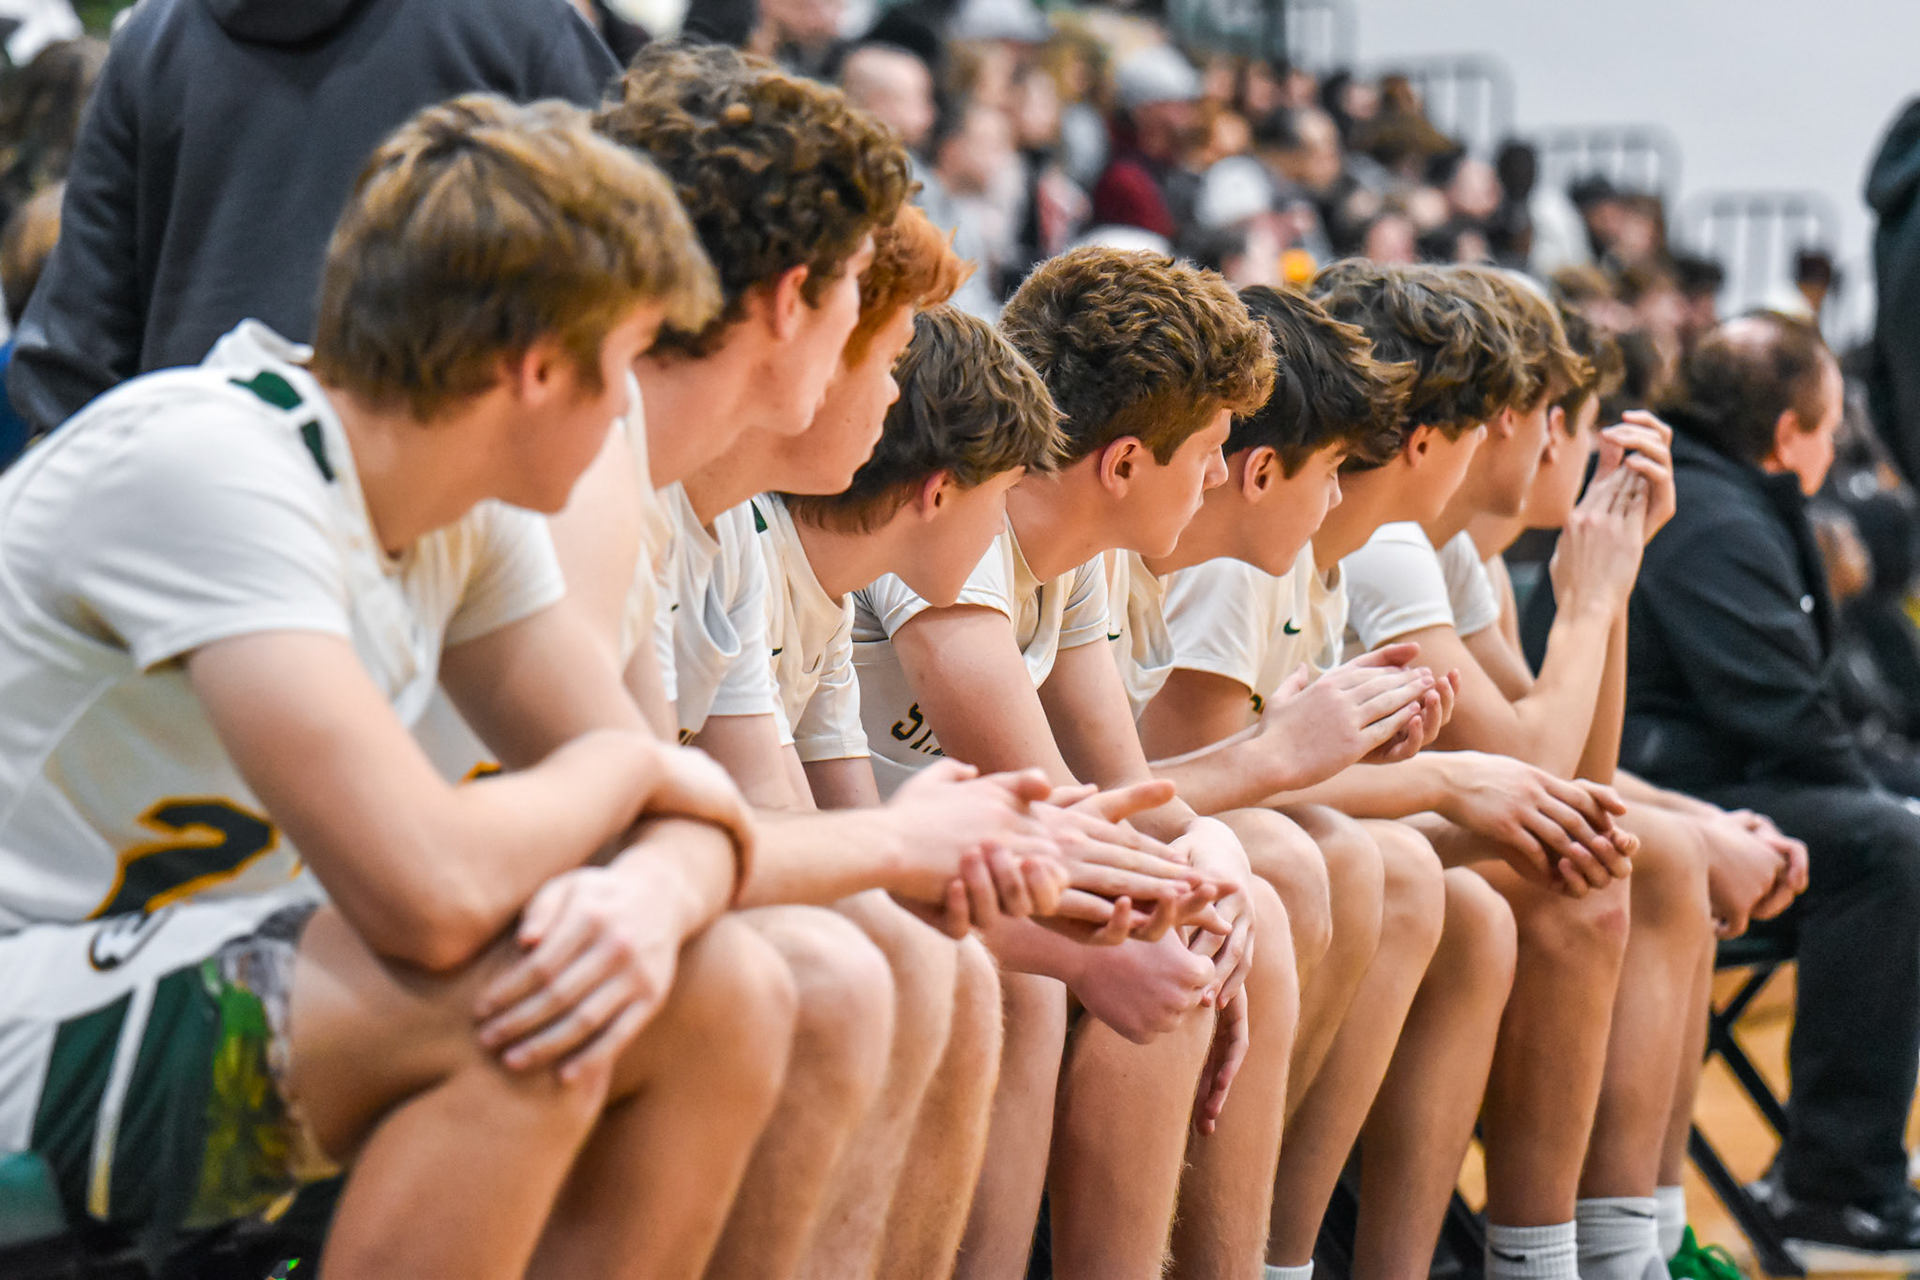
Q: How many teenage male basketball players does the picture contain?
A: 9